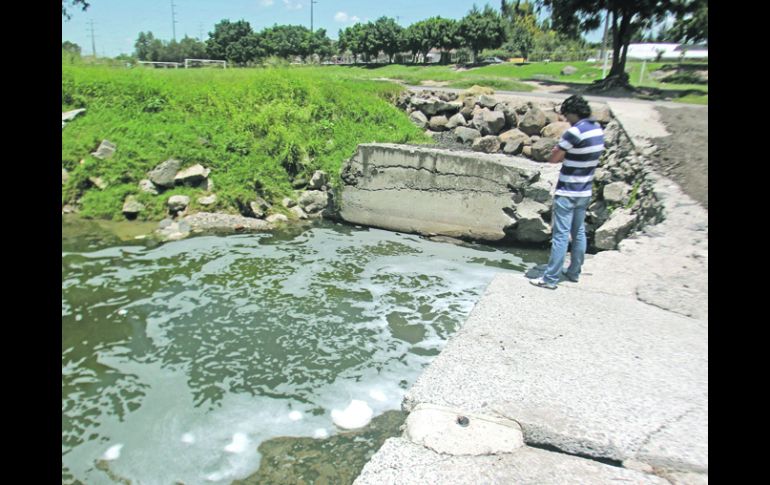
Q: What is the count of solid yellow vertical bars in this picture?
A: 0